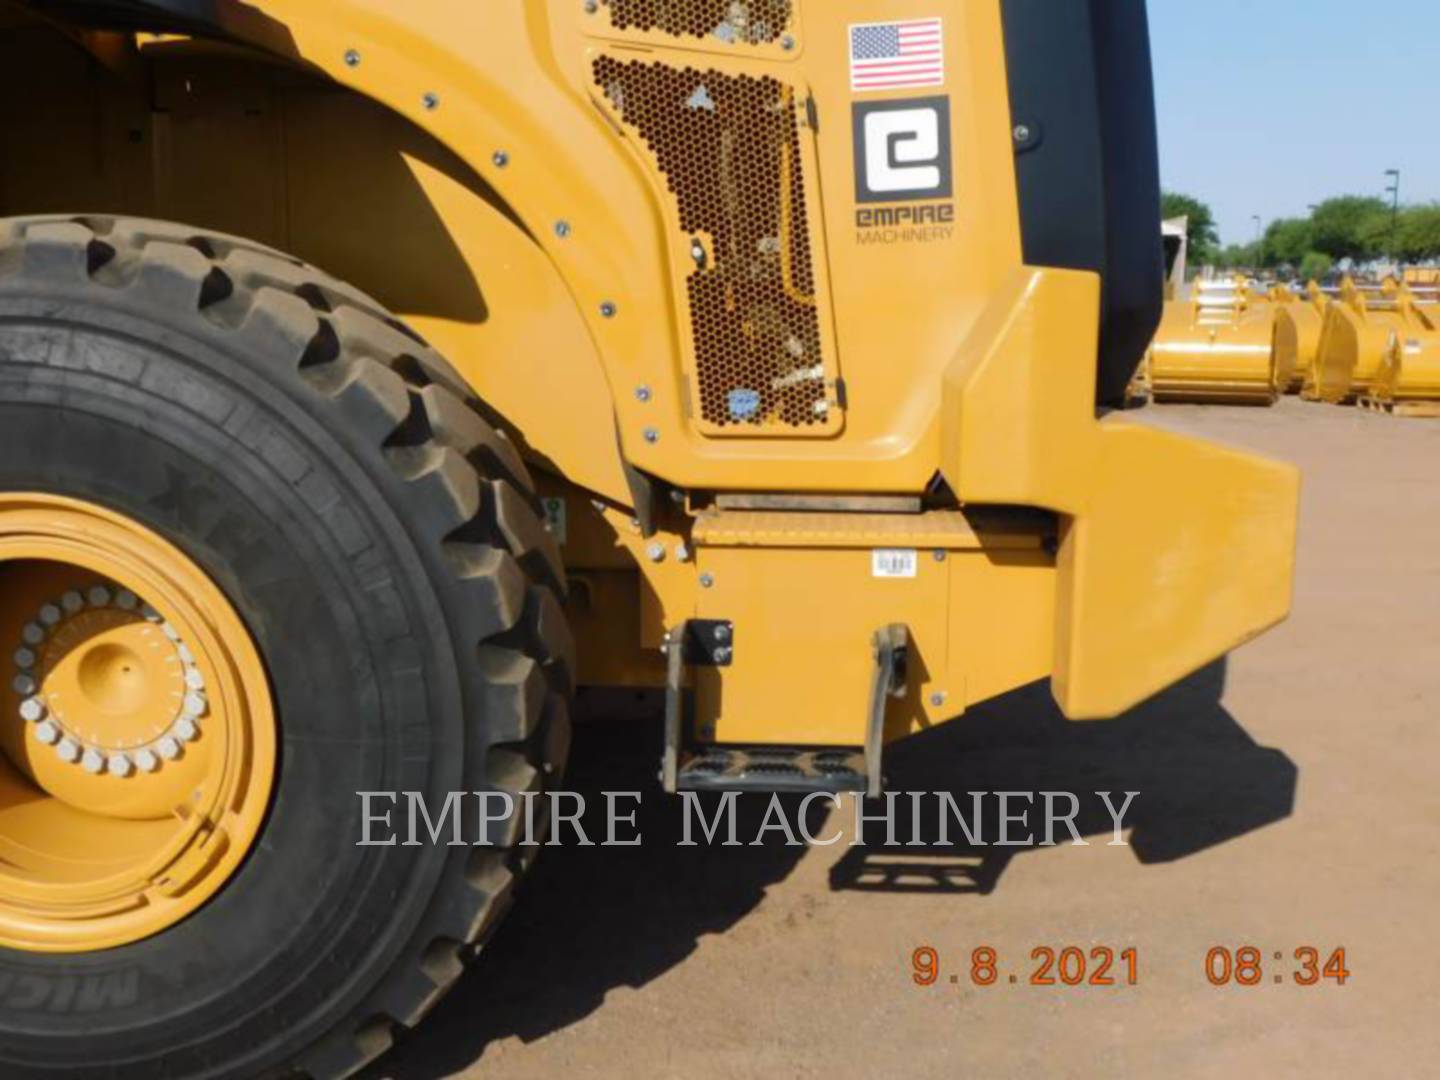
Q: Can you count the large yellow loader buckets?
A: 4